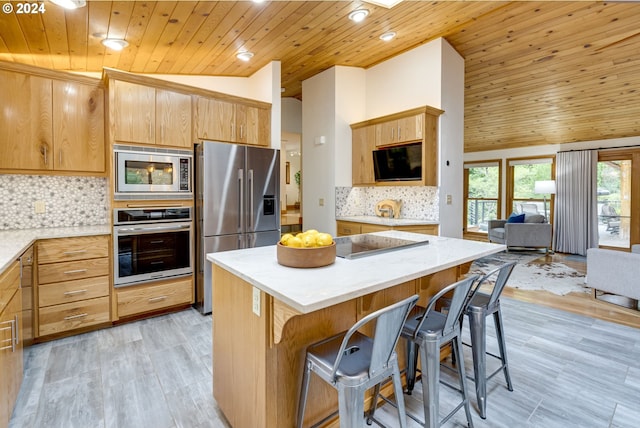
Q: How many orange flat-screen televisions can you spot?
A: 0